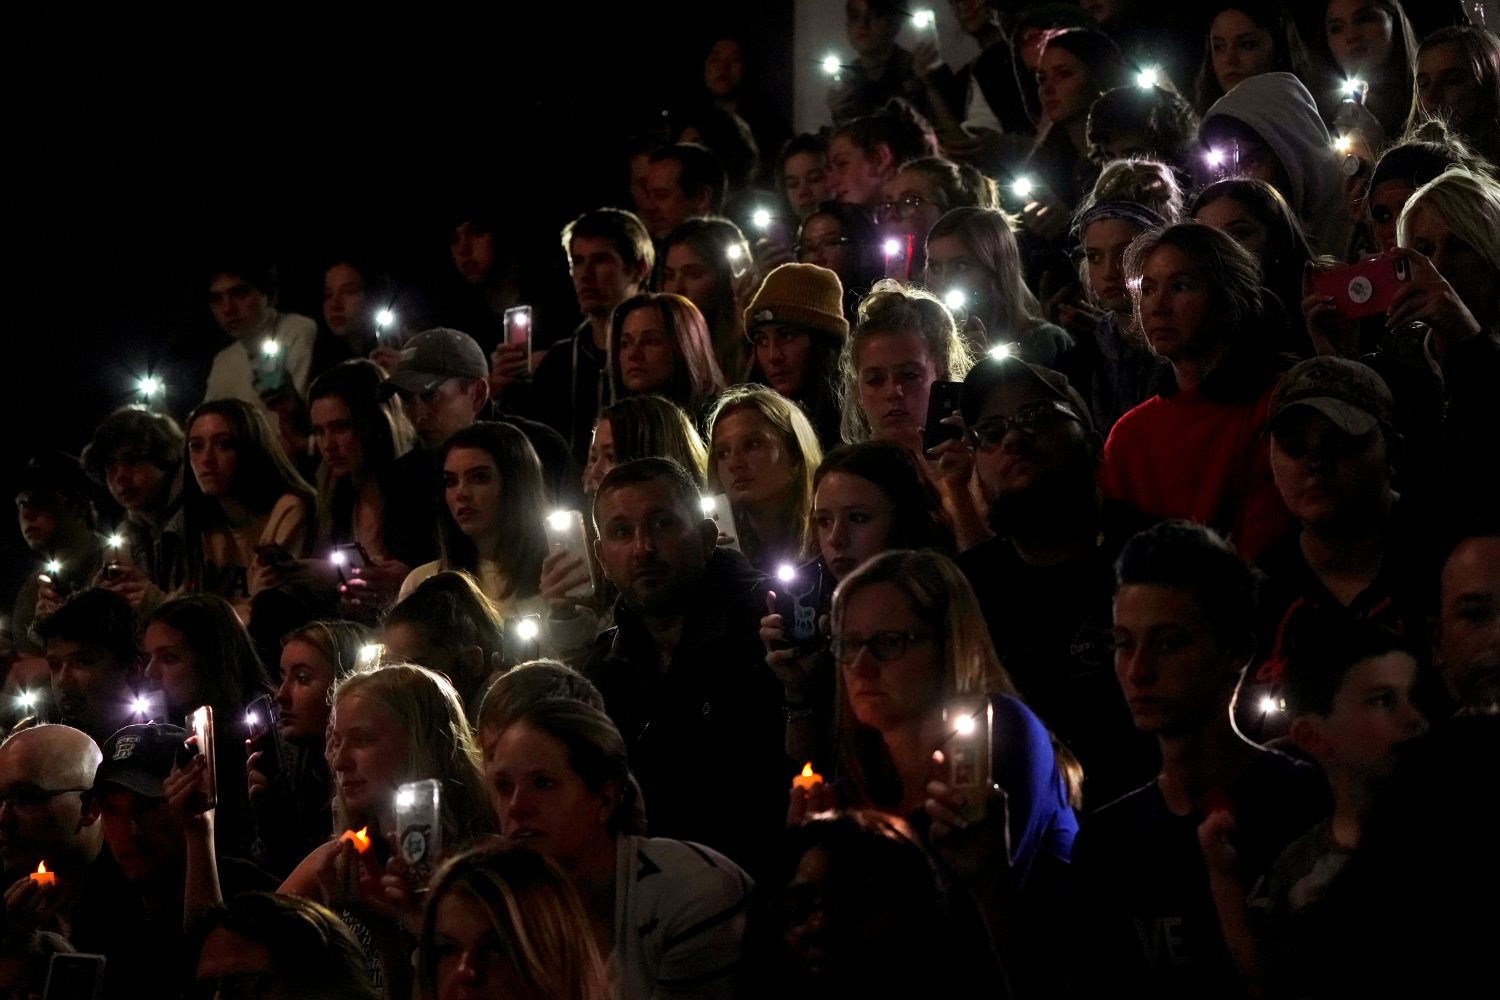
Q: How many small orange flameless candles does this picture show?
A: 3